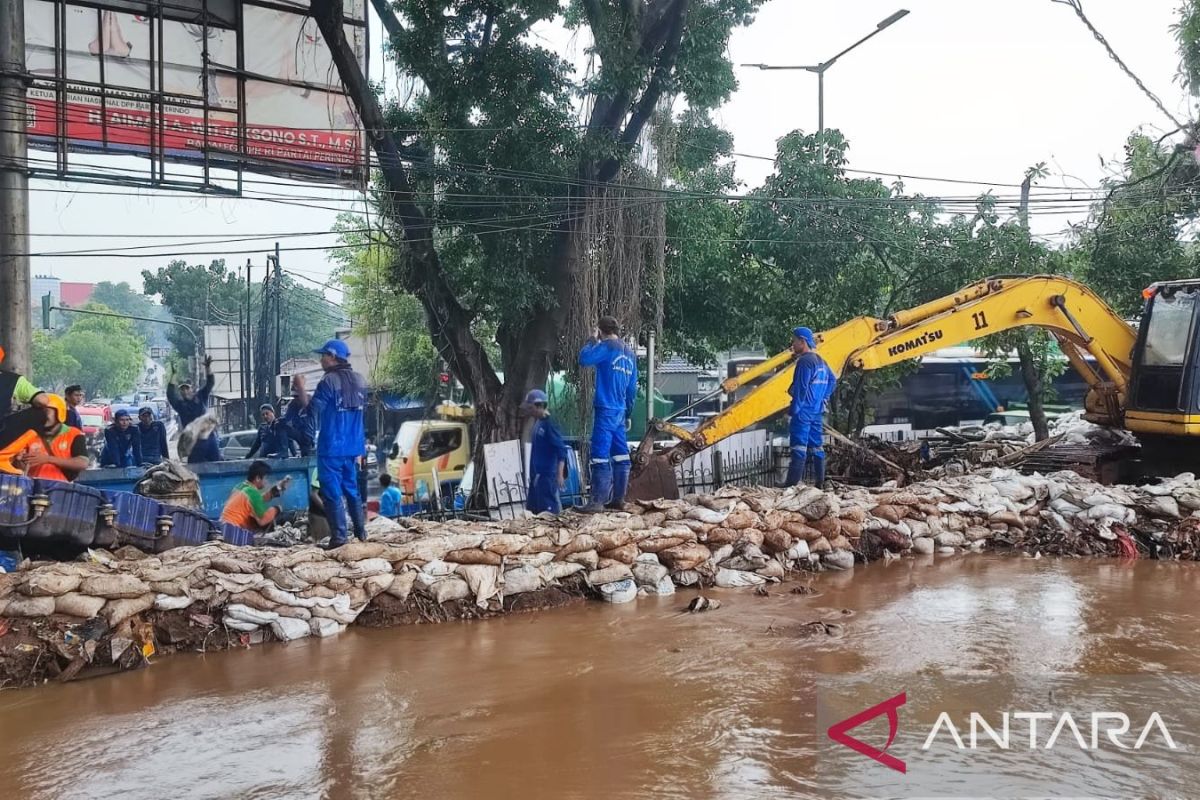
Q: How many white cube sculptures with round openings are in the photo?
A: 0